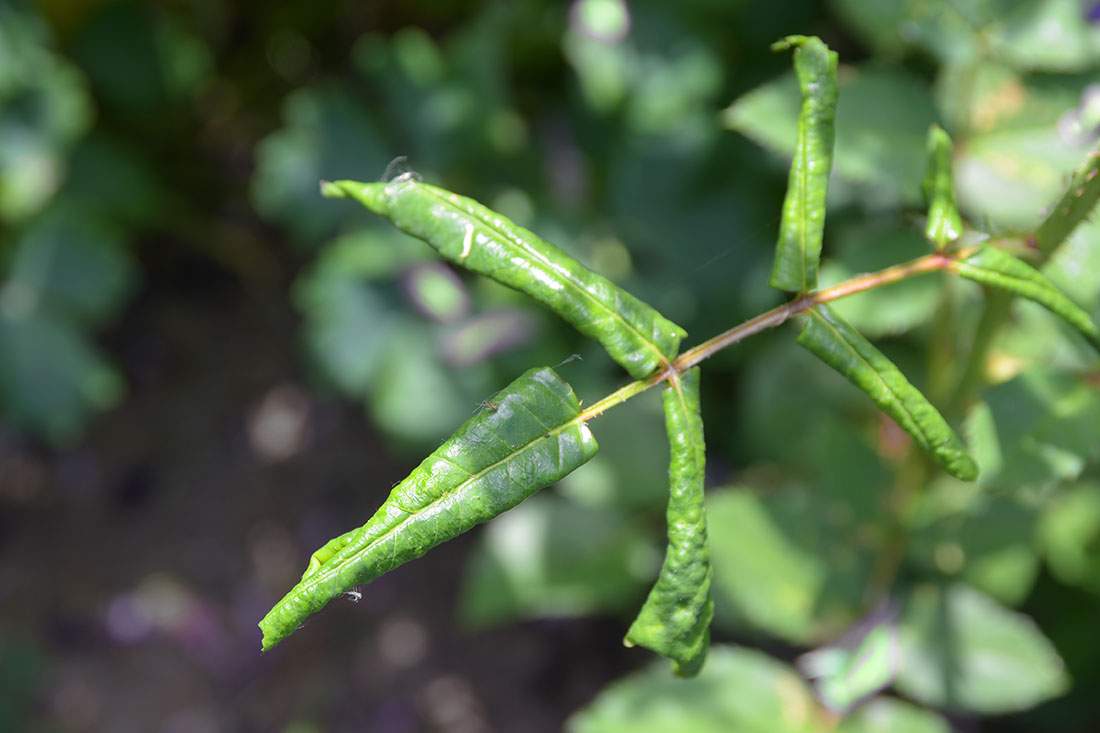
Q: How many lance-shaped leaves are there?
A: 7